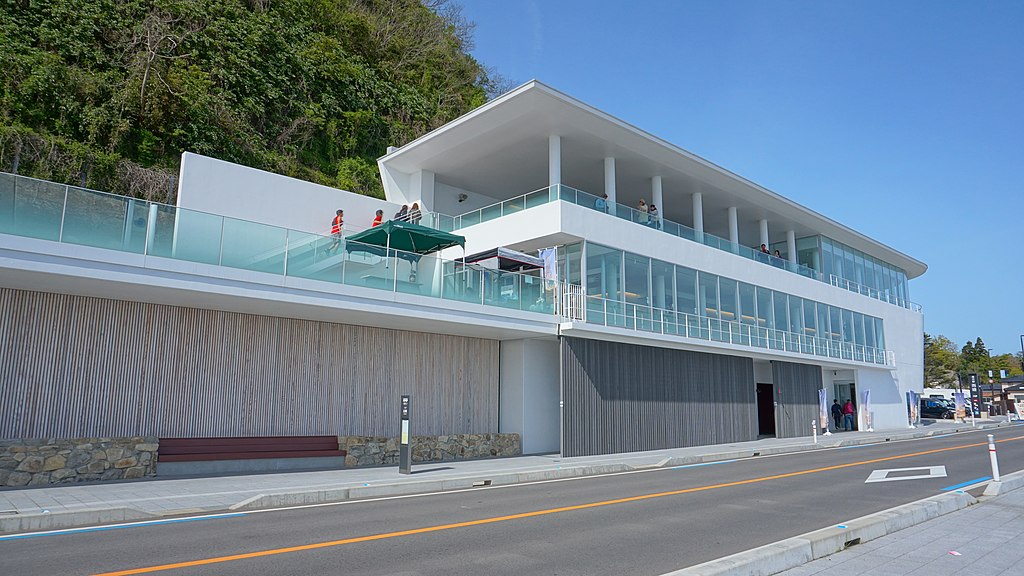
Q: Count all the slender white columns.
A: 7